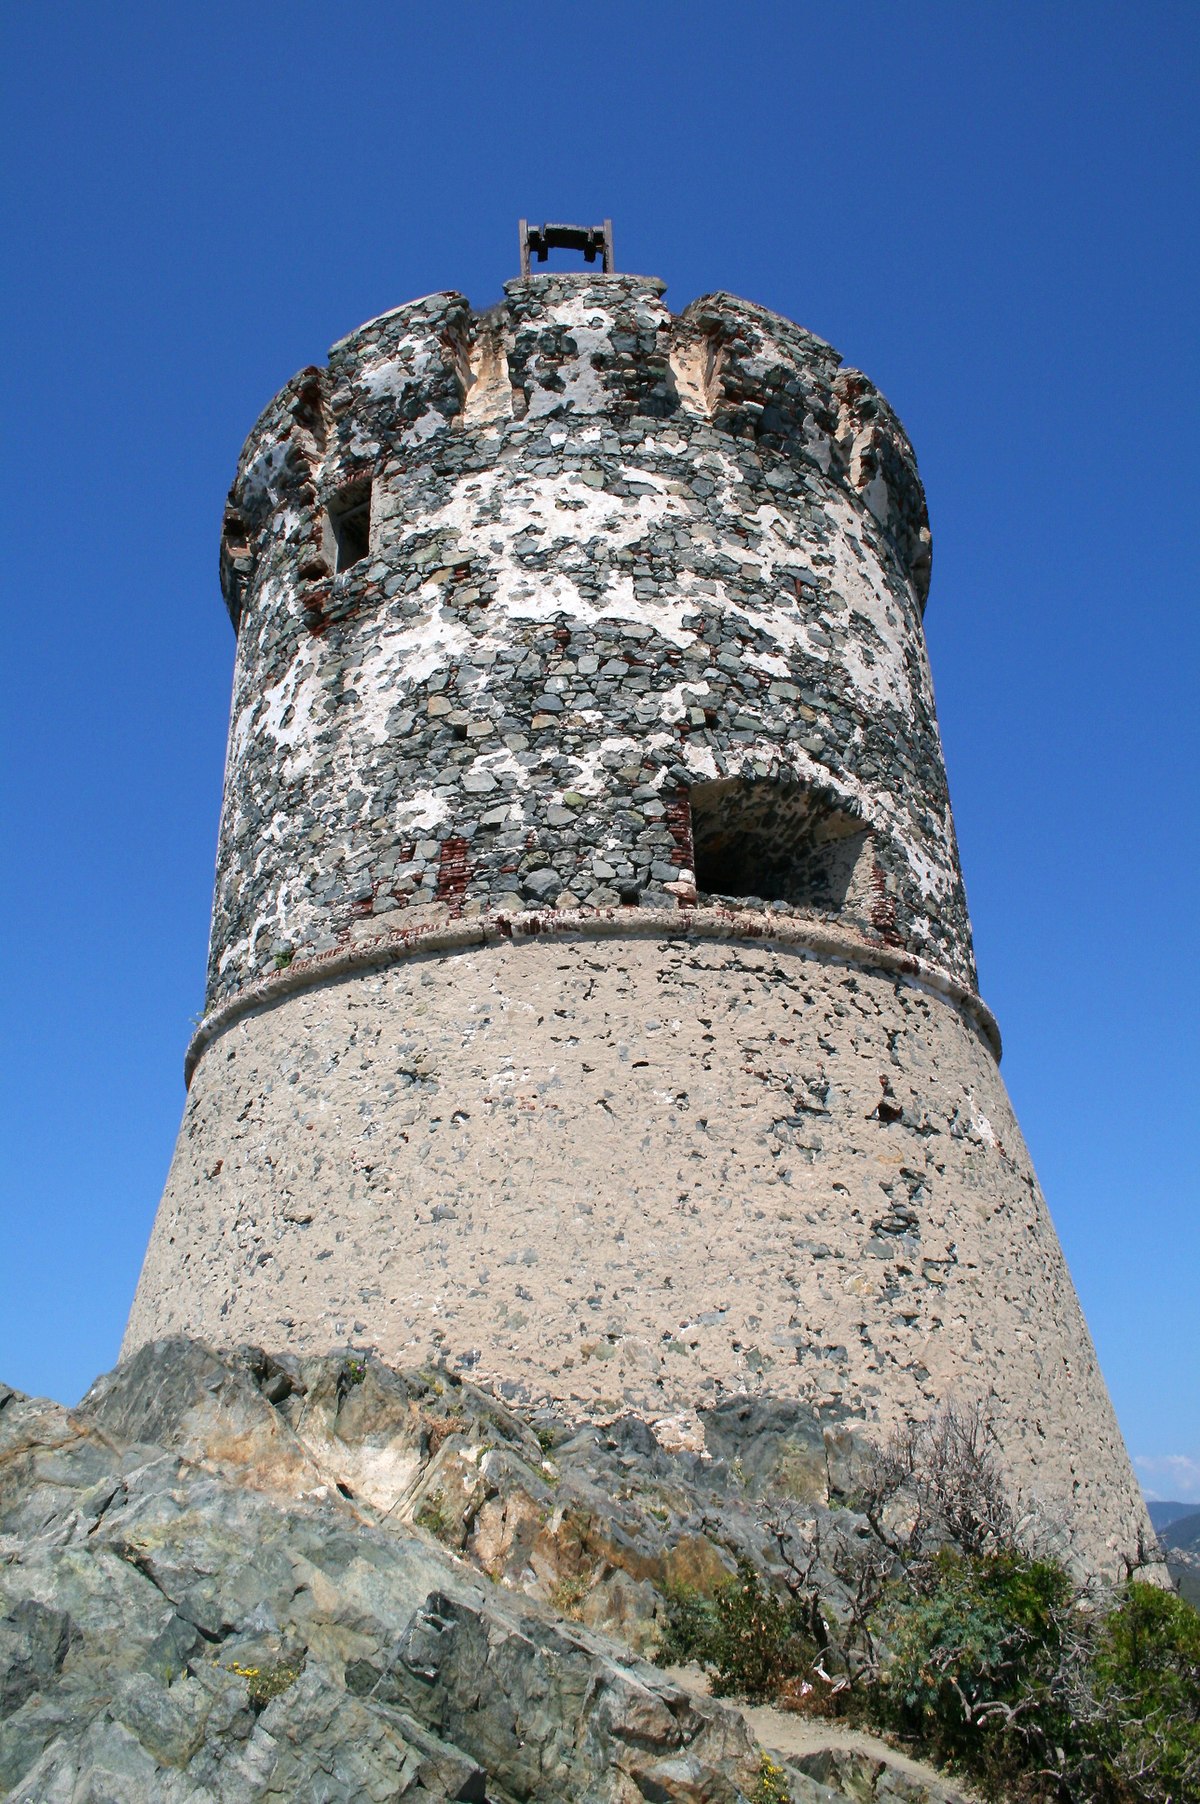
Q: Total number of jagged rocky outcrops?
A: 1